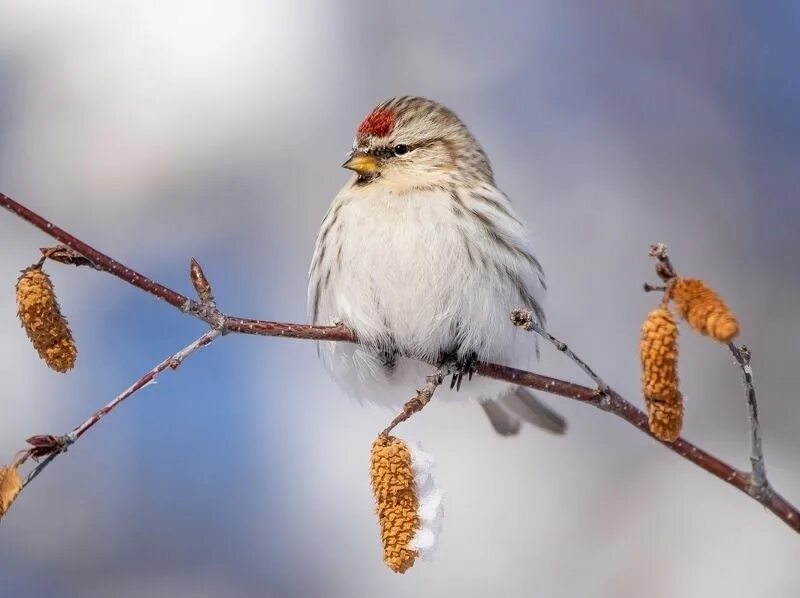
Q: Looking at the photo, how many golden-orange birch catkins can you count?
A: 5